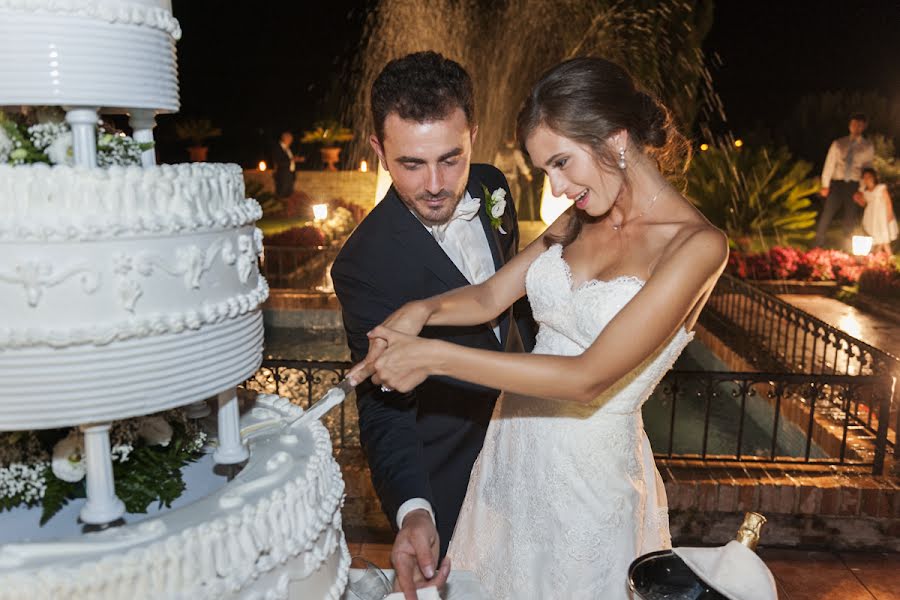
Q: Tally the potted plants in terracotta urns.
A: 2